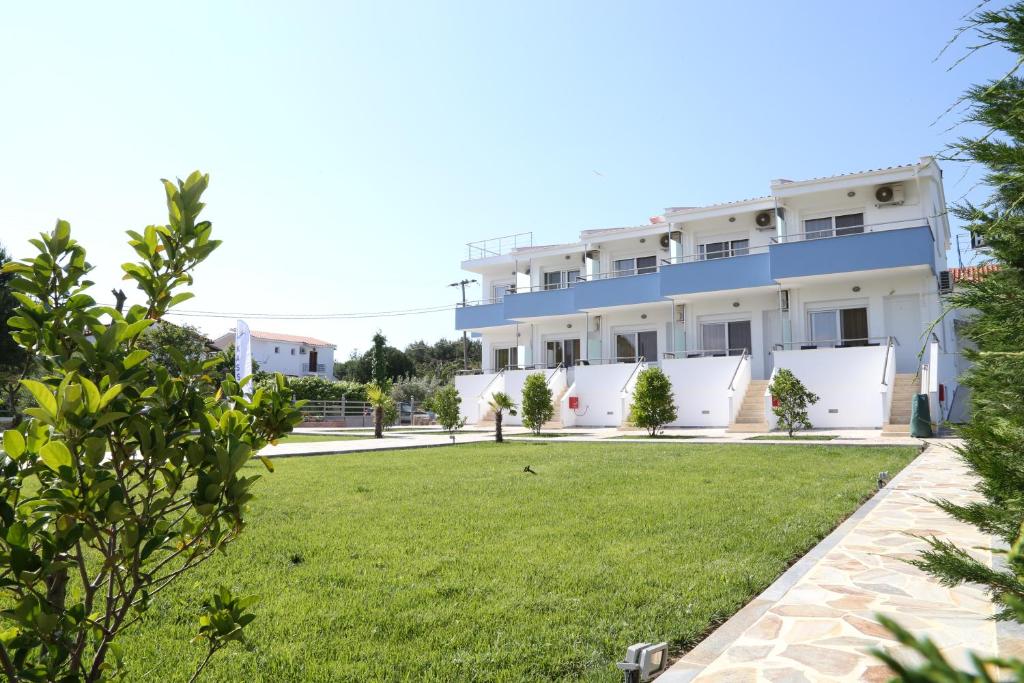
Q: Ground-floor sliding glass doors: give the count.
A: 5